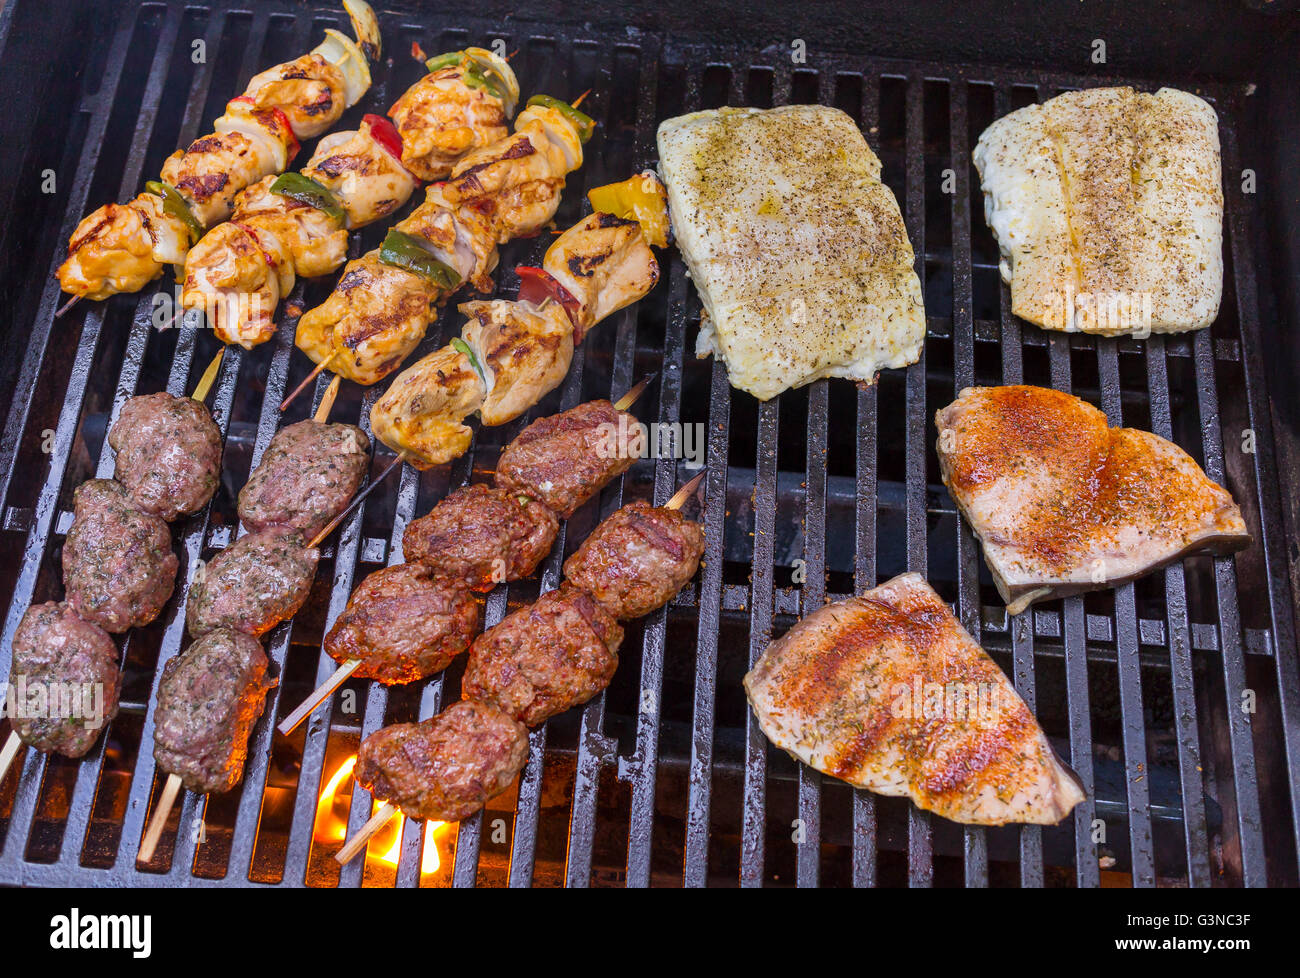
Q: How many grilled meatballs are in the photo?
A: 12